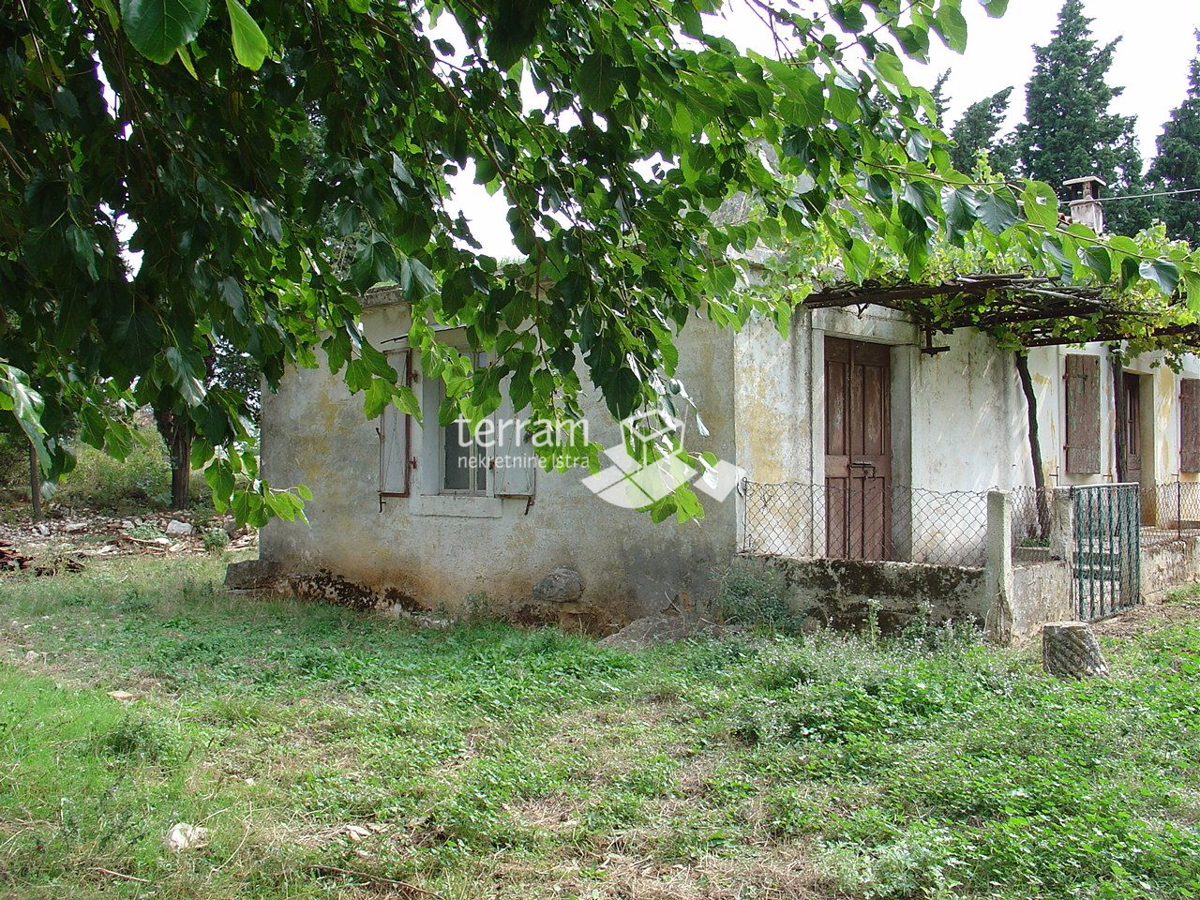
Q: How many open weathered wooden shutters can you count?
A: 2